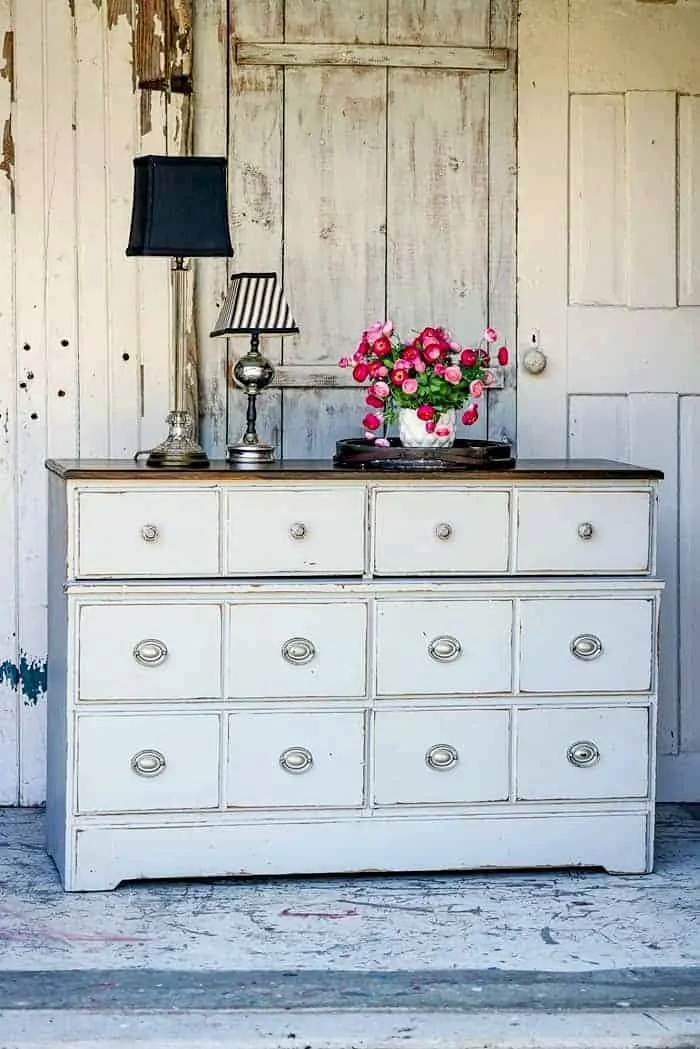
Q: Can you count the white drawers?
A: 12